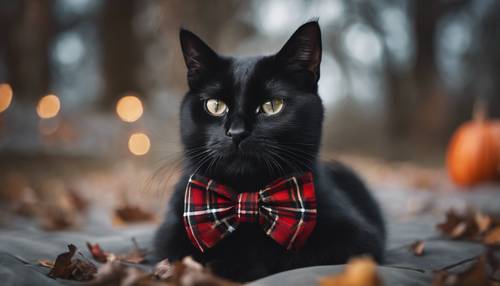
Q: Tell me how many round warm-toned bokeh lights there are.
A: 4